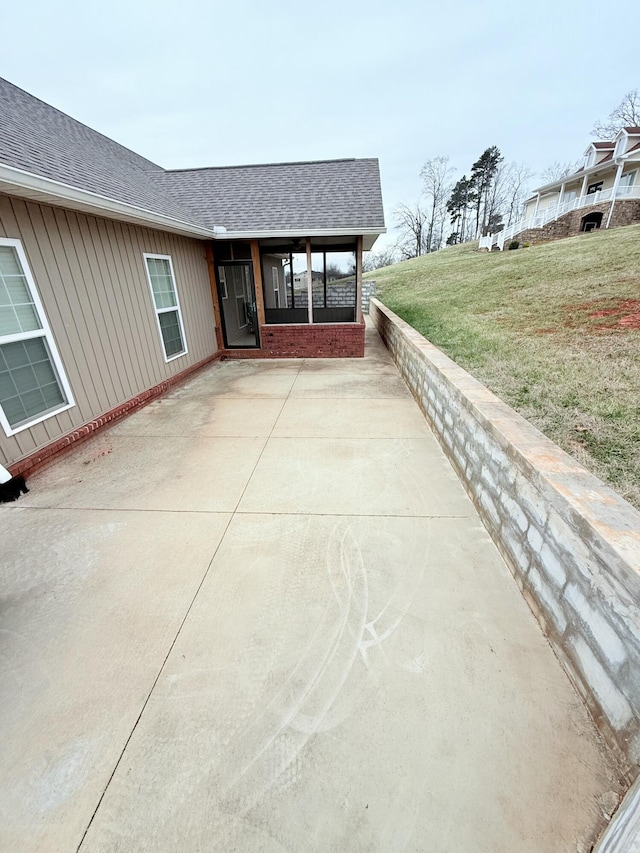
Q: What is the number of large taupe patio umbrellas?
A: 0